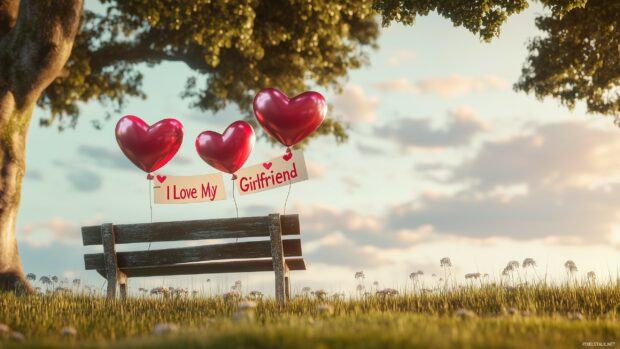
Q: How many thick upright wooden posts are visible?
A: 2